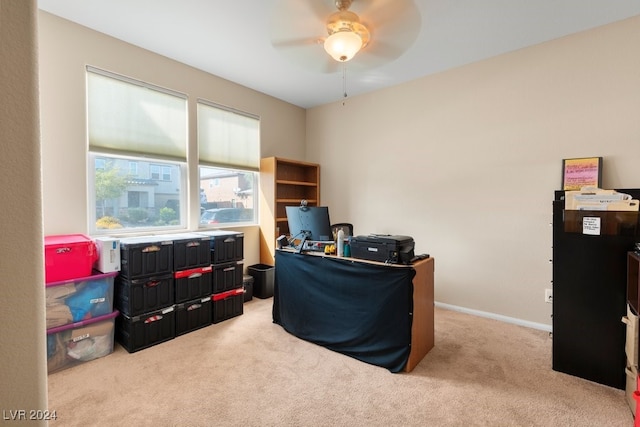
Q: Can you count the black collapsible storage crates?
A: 9